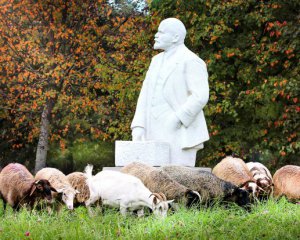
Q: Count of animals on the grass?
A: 9